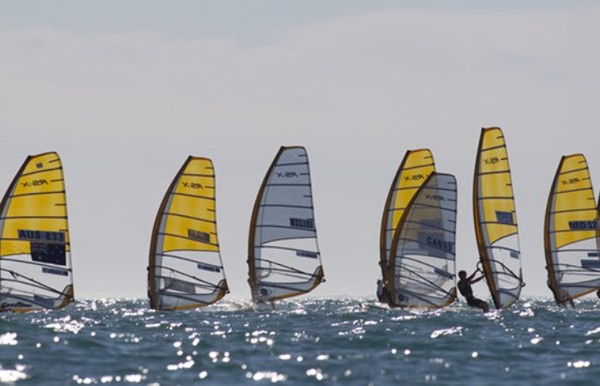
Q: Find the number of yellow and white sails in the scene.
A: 5